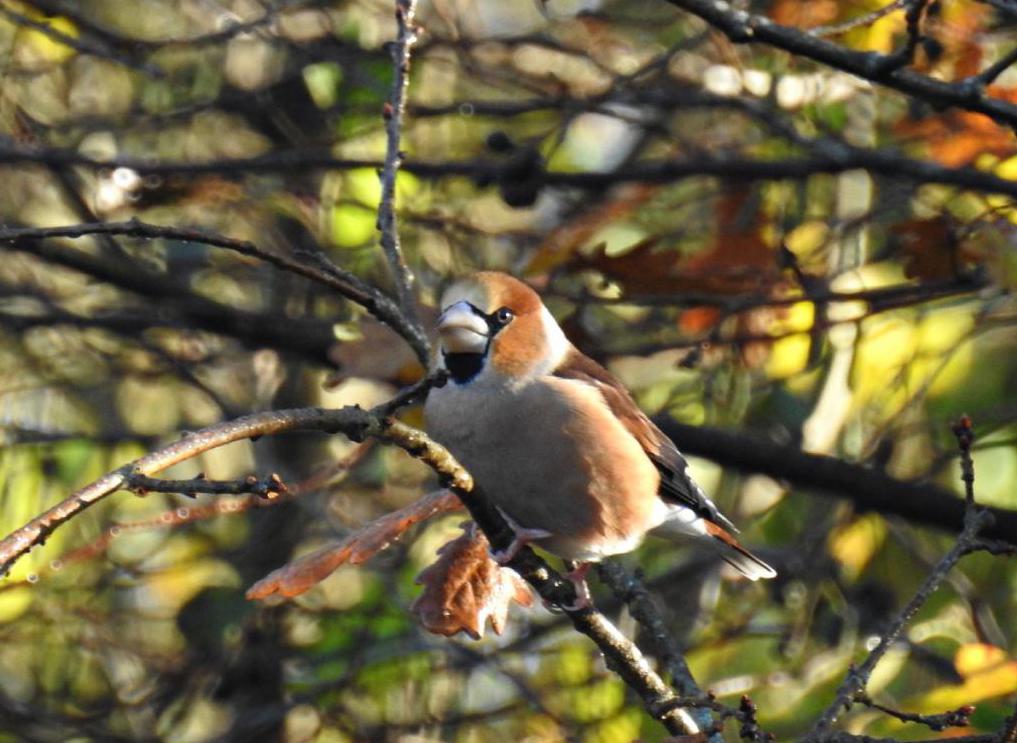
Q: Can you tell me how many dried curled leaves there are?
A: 2